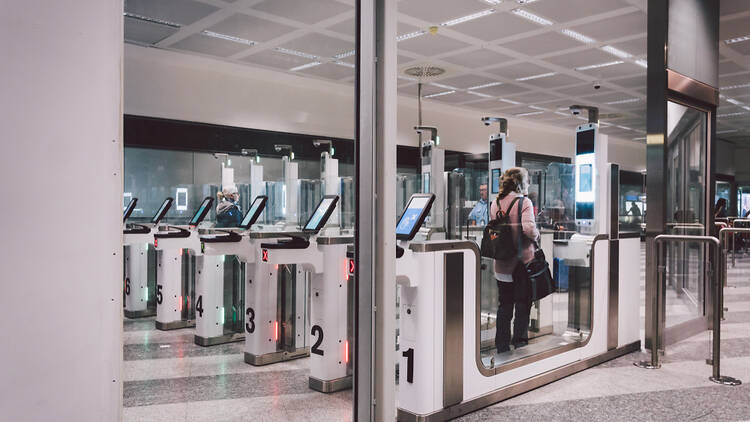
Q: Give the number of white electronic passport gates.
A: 6